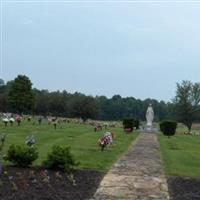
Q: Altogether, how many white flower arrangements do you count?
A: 2